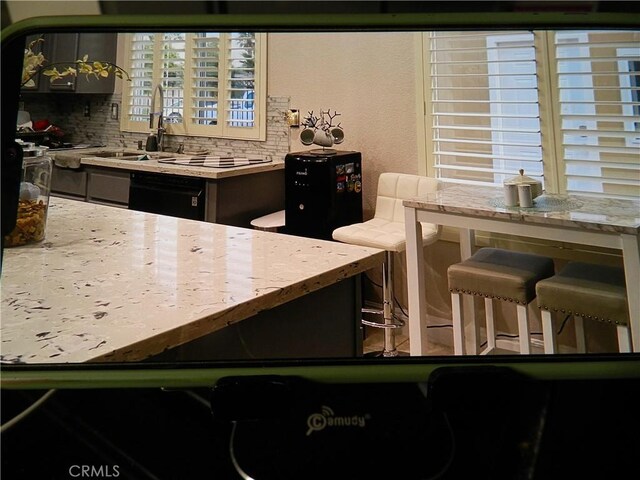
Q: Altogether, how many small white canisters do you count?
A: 2